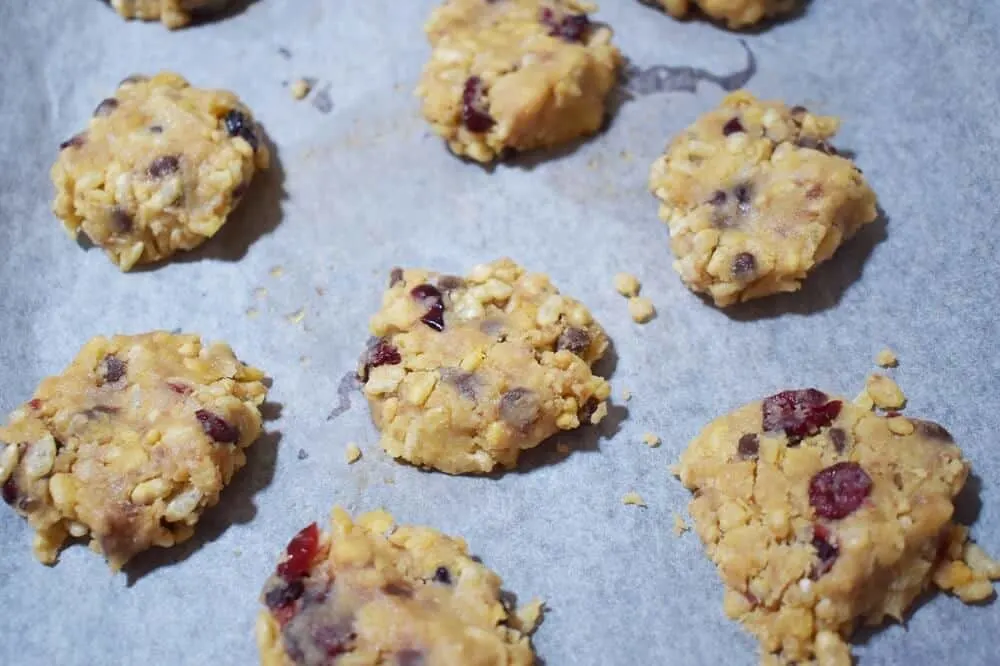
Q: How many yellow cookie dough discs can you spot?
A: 9